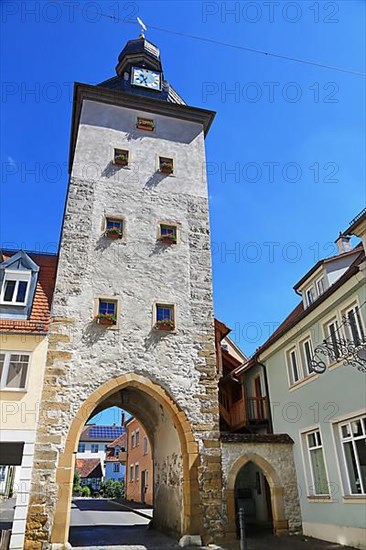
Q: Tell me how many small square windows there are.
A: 7